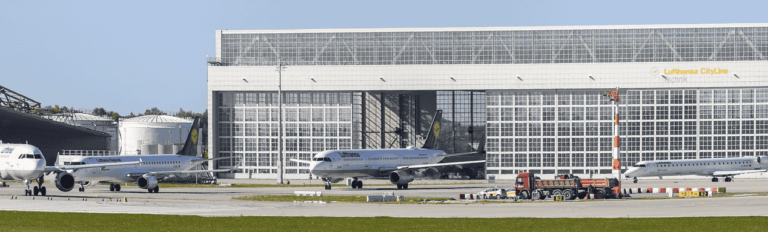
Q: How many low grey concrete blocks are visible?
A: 3